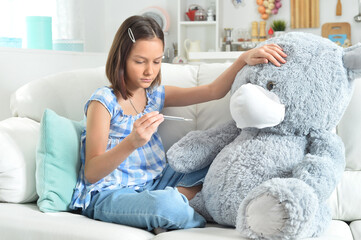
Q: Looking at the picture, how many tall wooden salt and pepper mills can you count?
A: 2